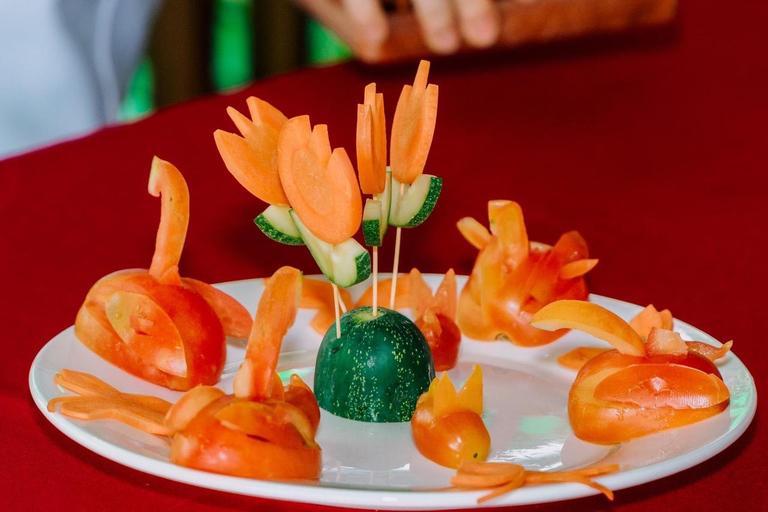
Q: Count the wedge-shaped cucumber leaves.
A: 4